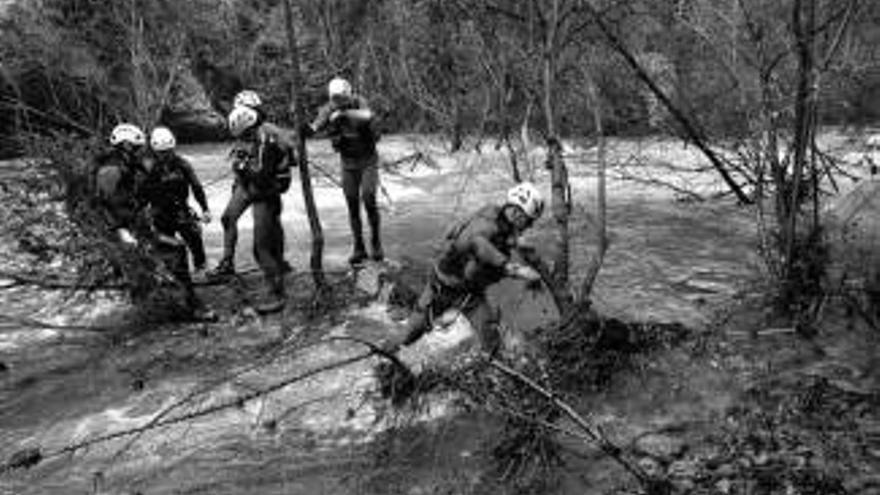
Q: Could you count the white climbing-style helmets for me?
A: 6